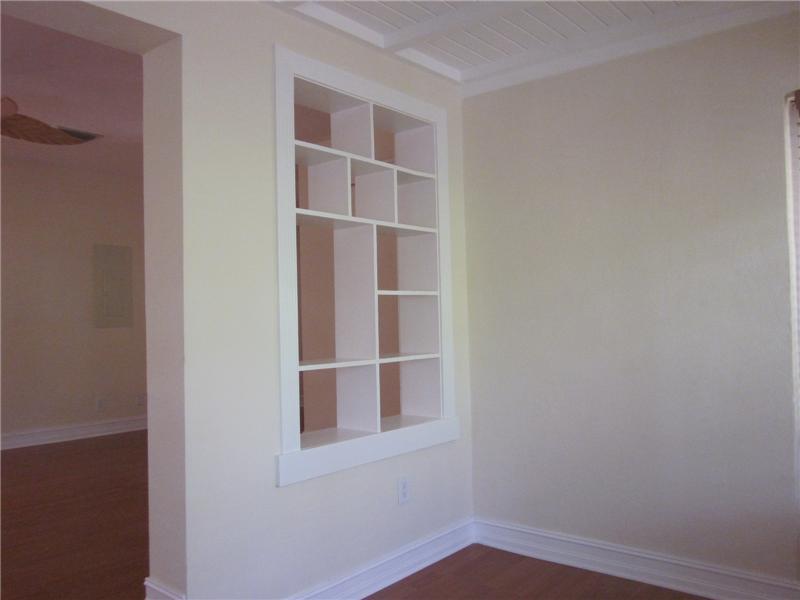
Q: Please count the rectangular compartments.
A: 10